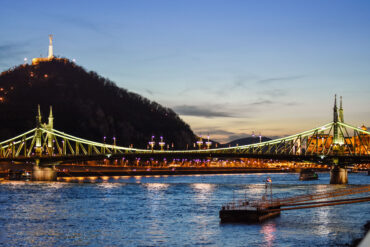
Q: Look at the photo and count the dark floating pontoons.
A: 1